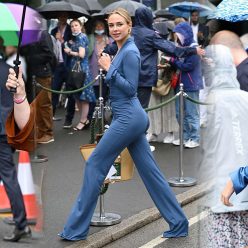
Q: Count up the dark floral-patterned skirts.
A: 1